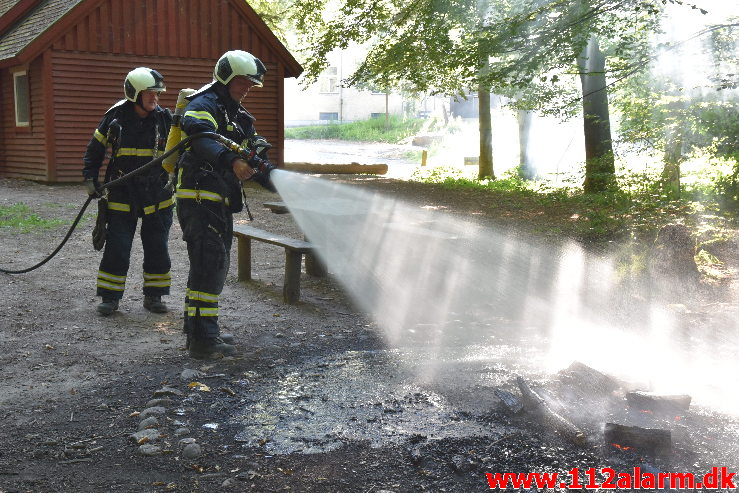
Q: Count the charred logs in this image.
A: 5